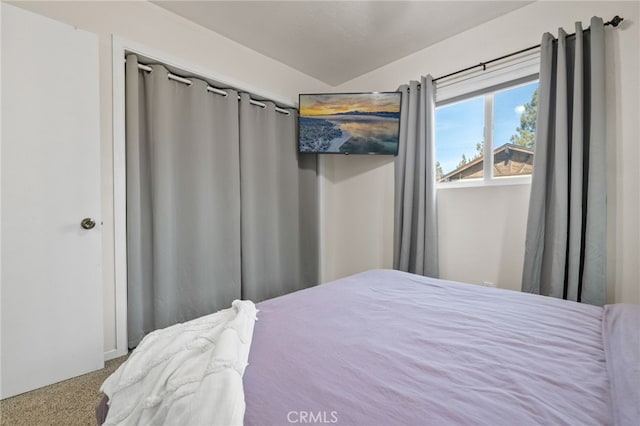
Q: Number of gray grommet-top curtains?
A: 4